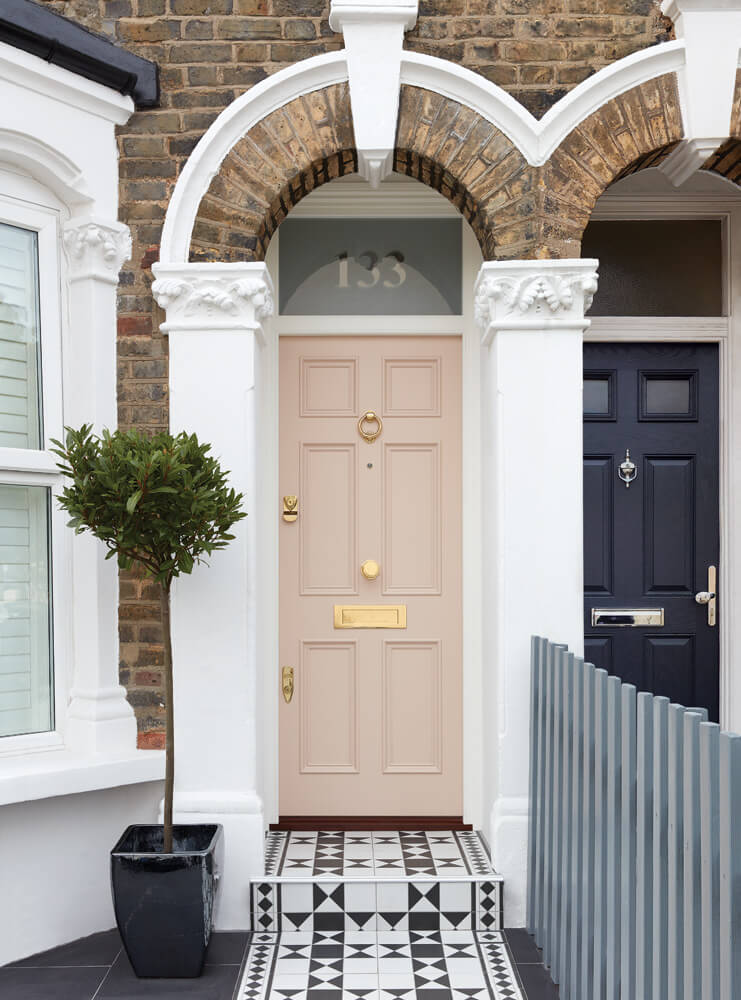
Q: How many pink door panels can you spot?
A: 6